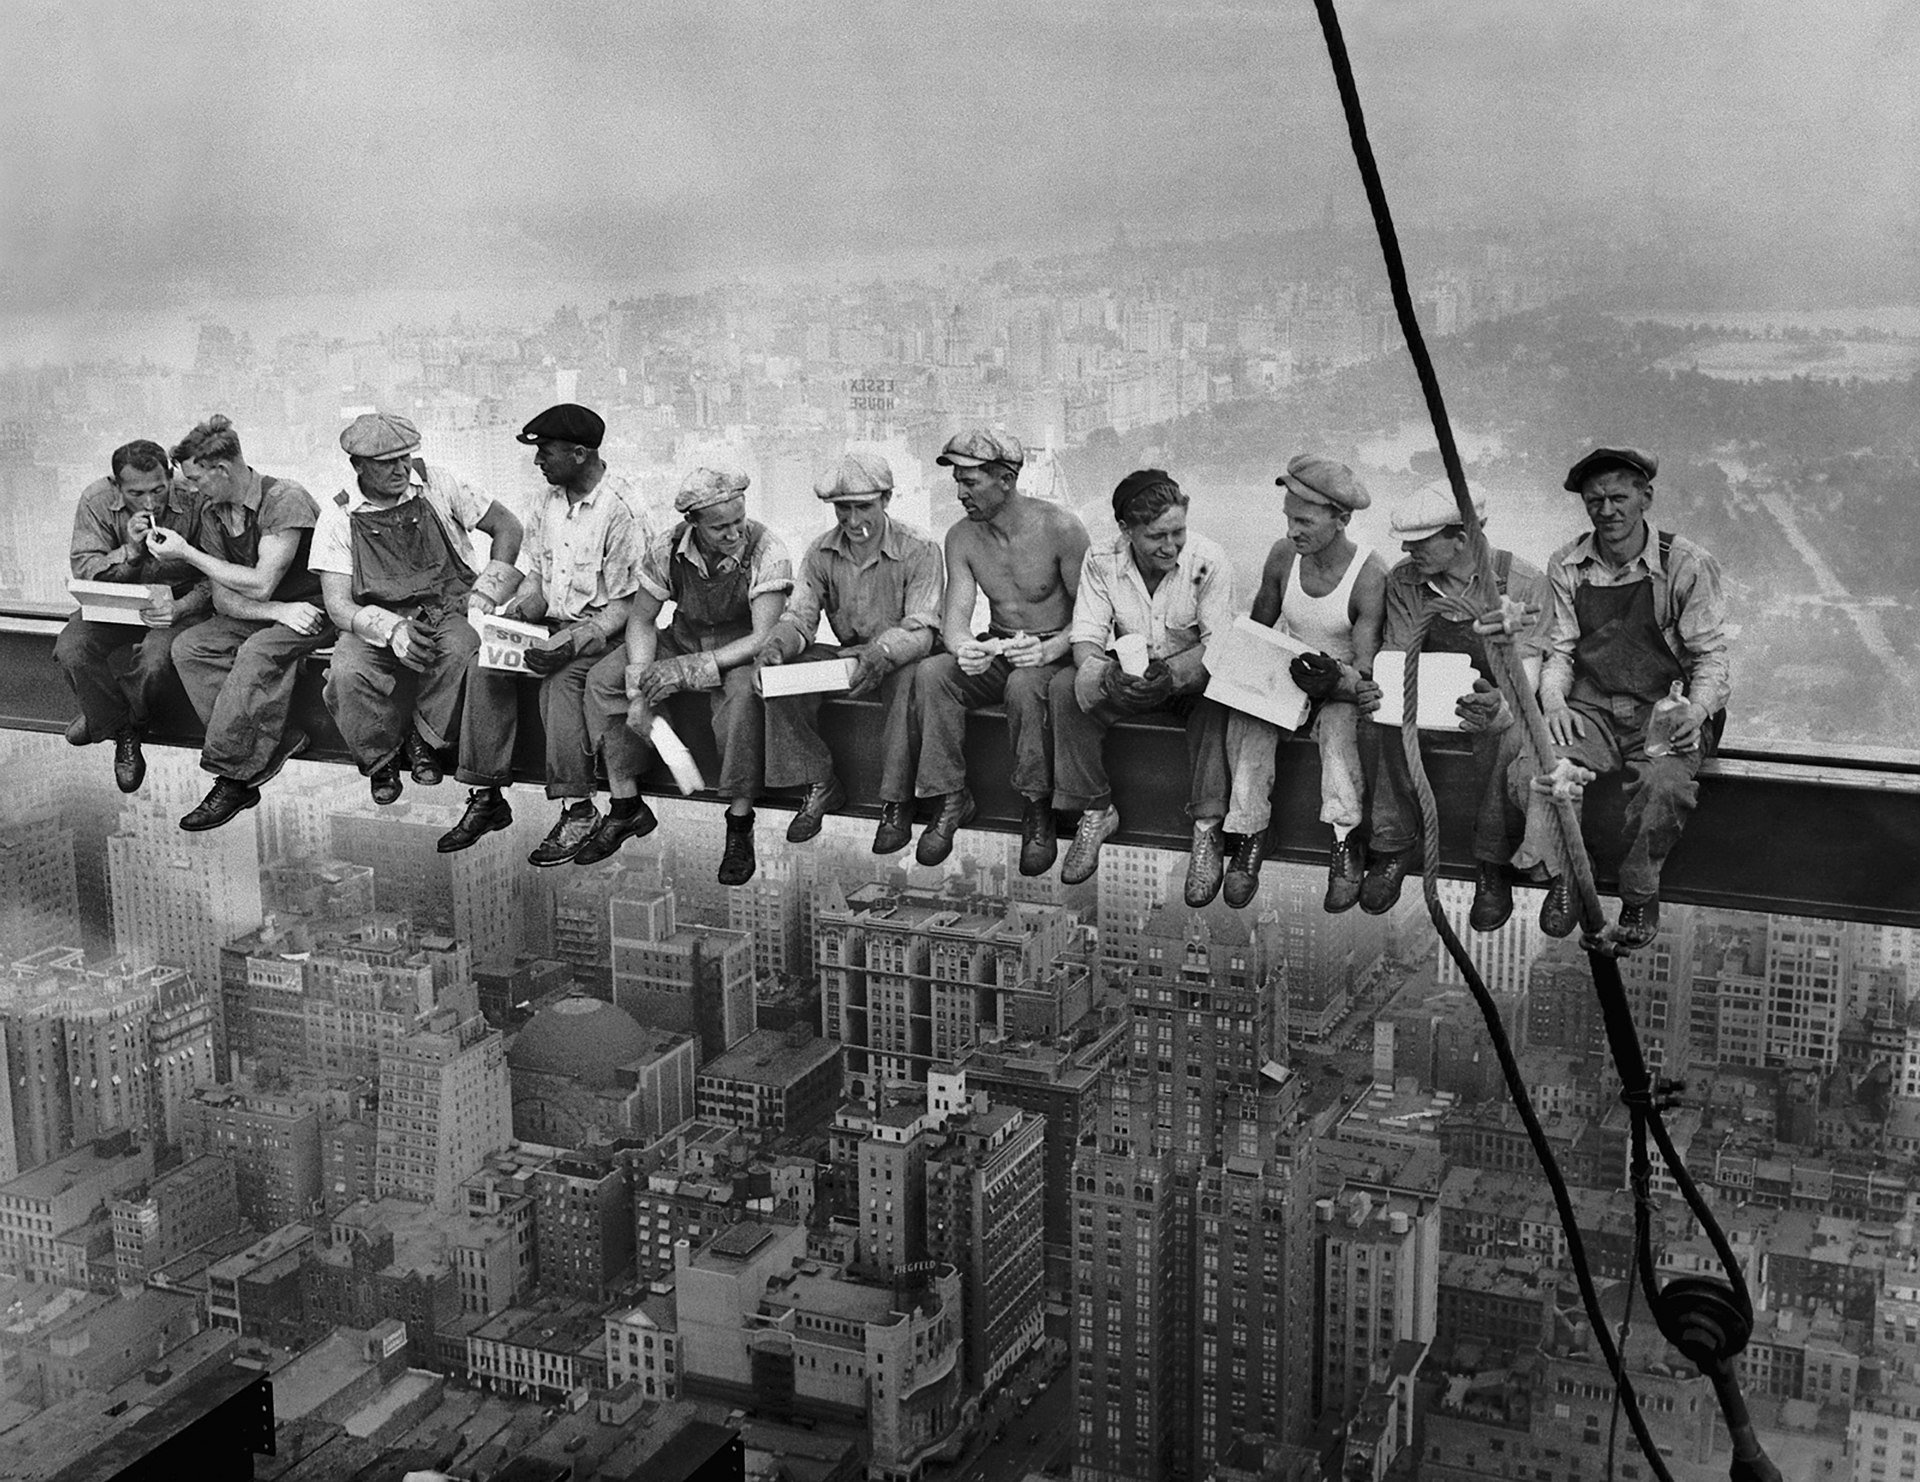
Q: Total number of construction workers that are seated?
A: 11